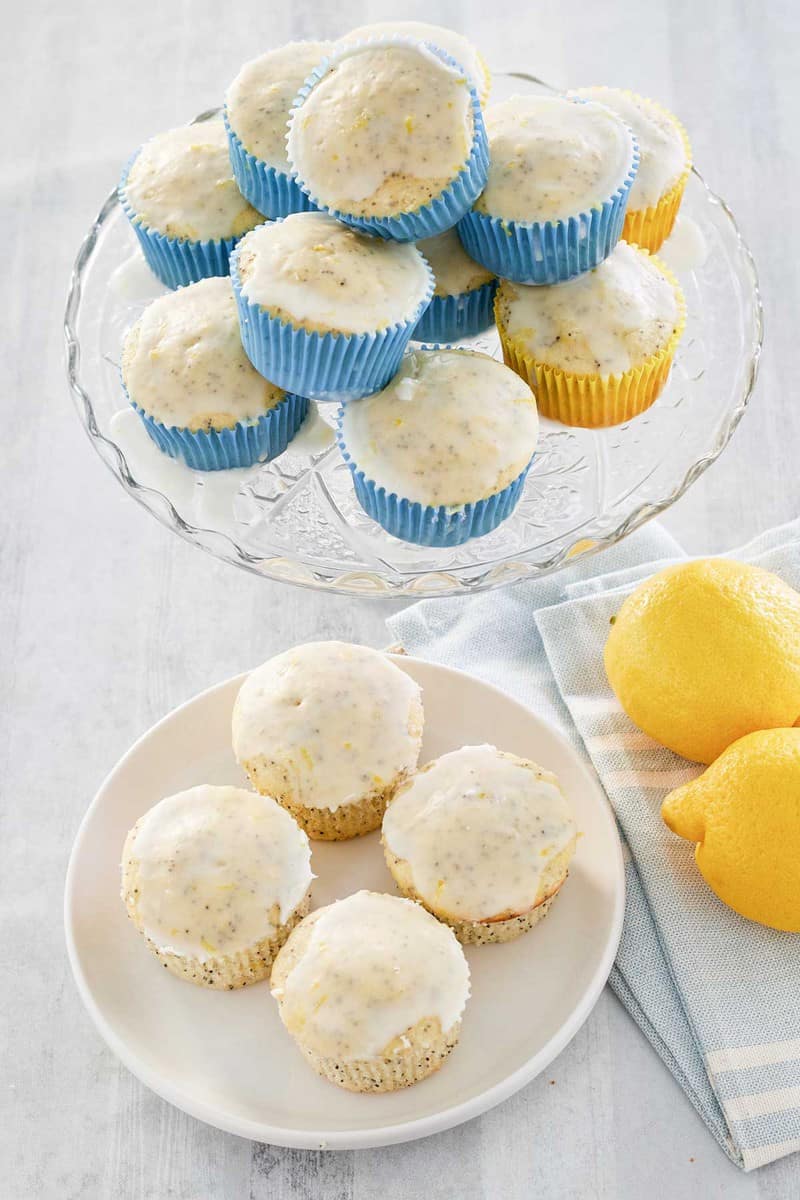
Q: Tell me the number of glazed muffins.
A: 15